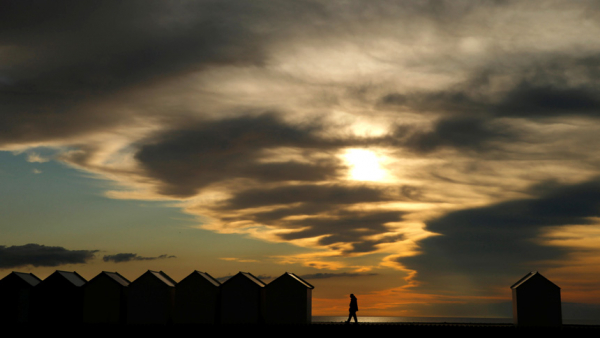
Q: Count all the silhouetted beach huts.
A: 8